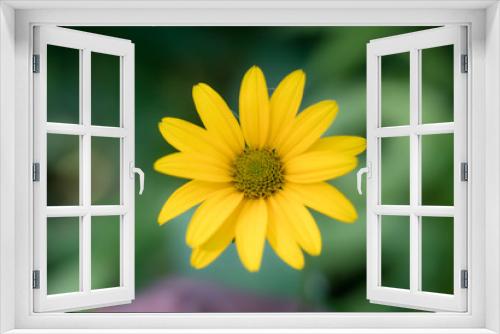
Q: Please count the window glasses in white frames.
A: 12